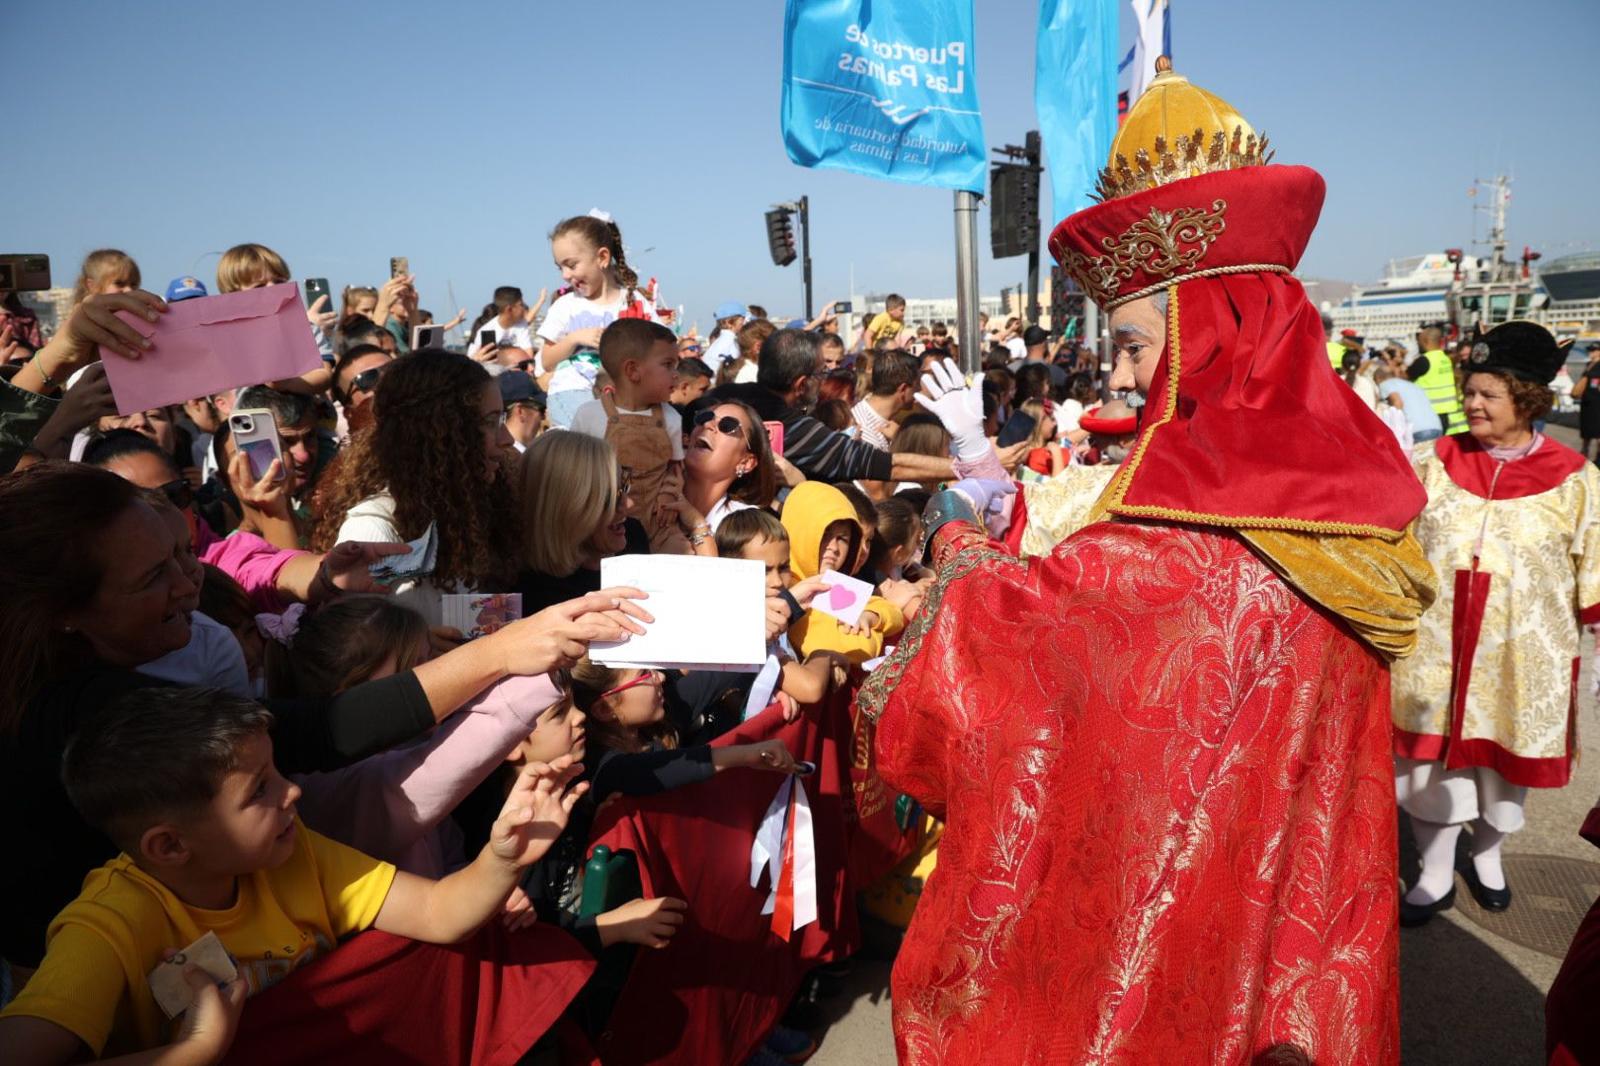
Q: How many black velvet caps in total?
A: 1